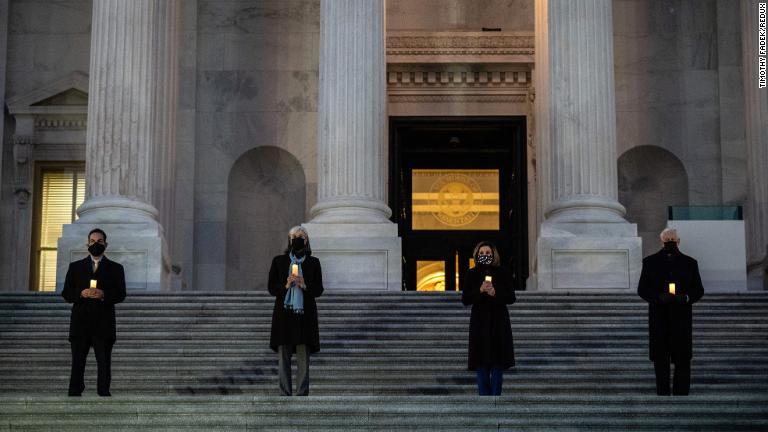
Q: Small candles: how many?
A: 4